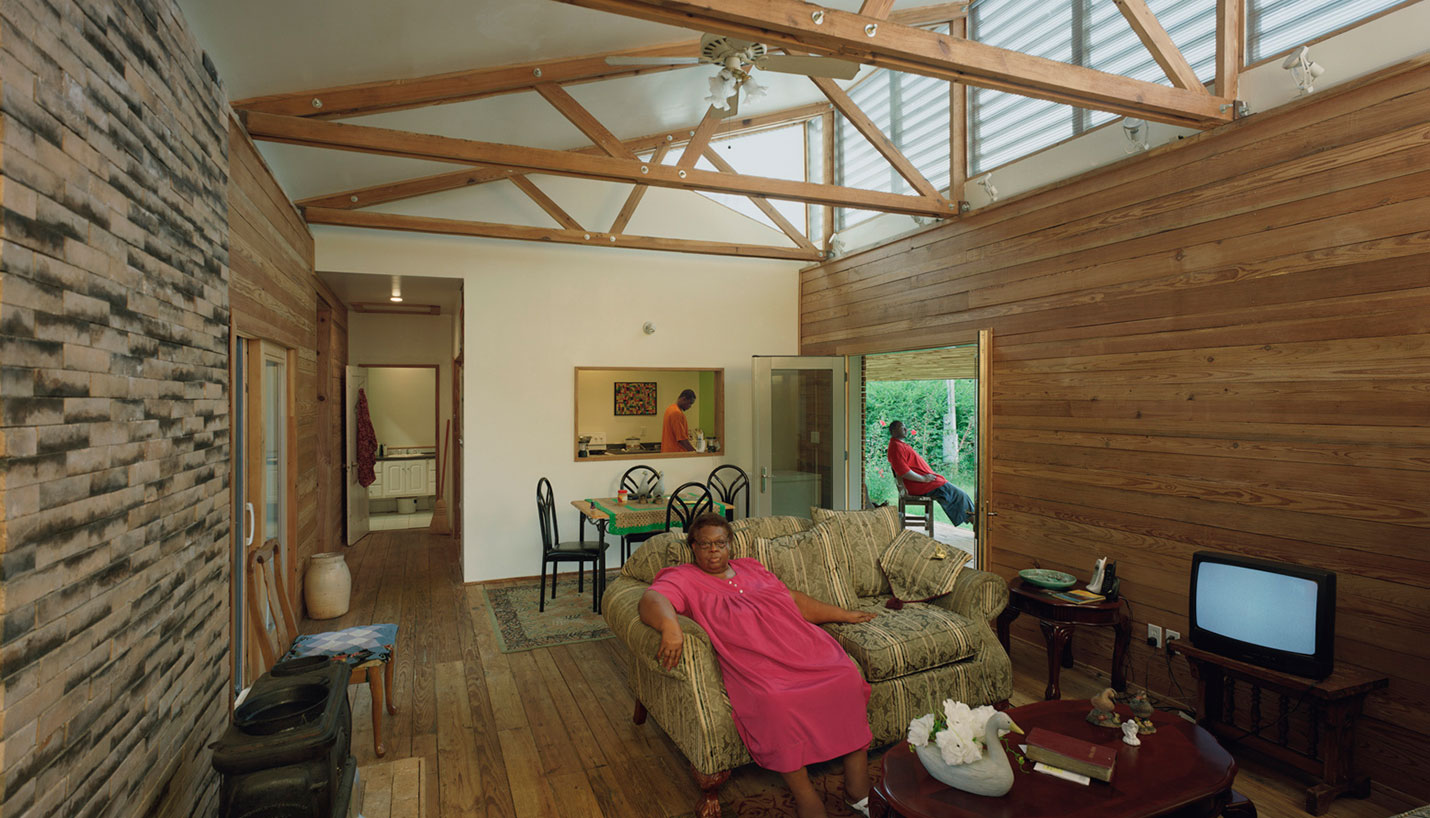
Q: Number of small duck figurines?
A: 2